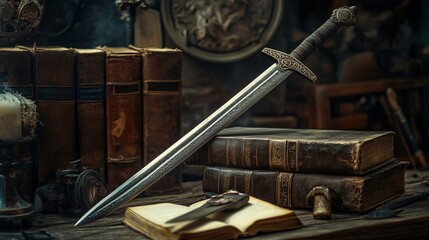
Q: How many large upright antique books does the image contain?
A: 5